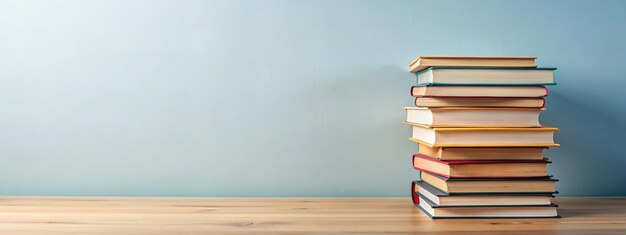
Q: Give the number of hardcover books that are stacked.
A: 11